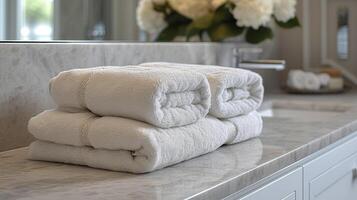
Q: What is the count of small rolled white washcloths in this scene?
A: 2